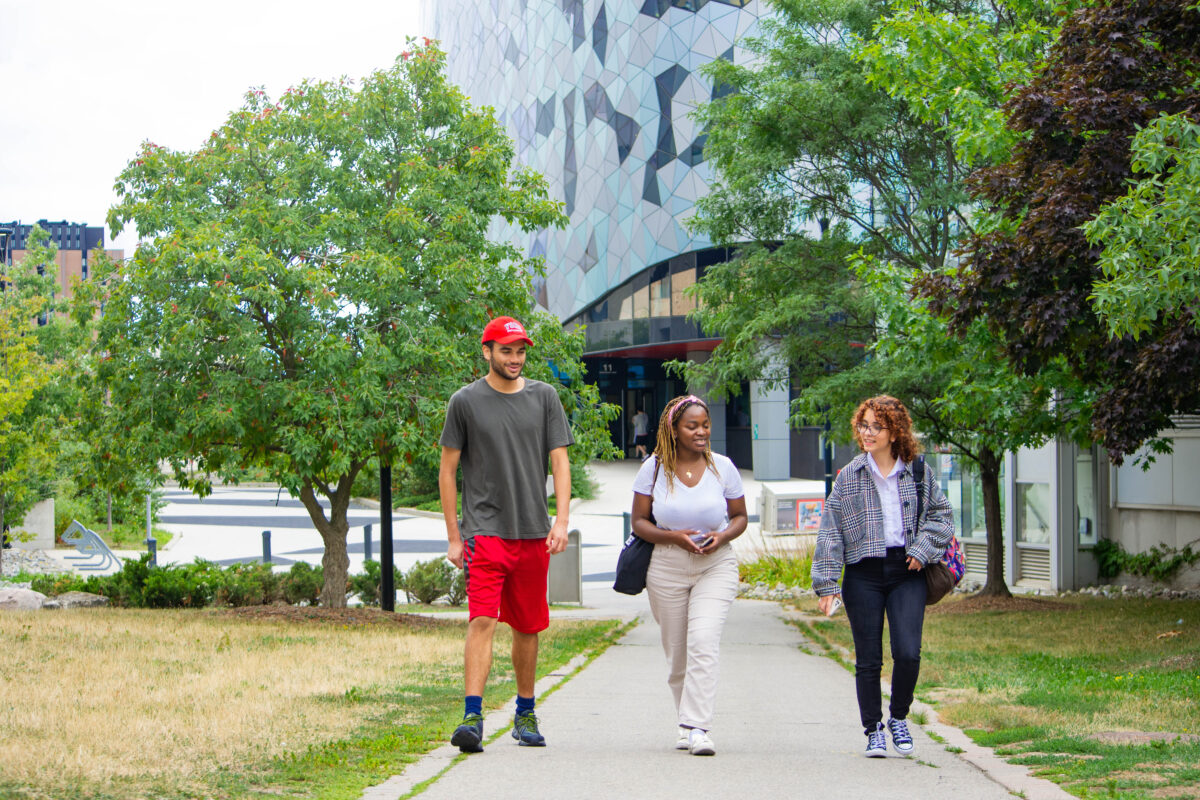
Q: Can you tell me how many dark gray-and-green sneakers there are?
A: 2